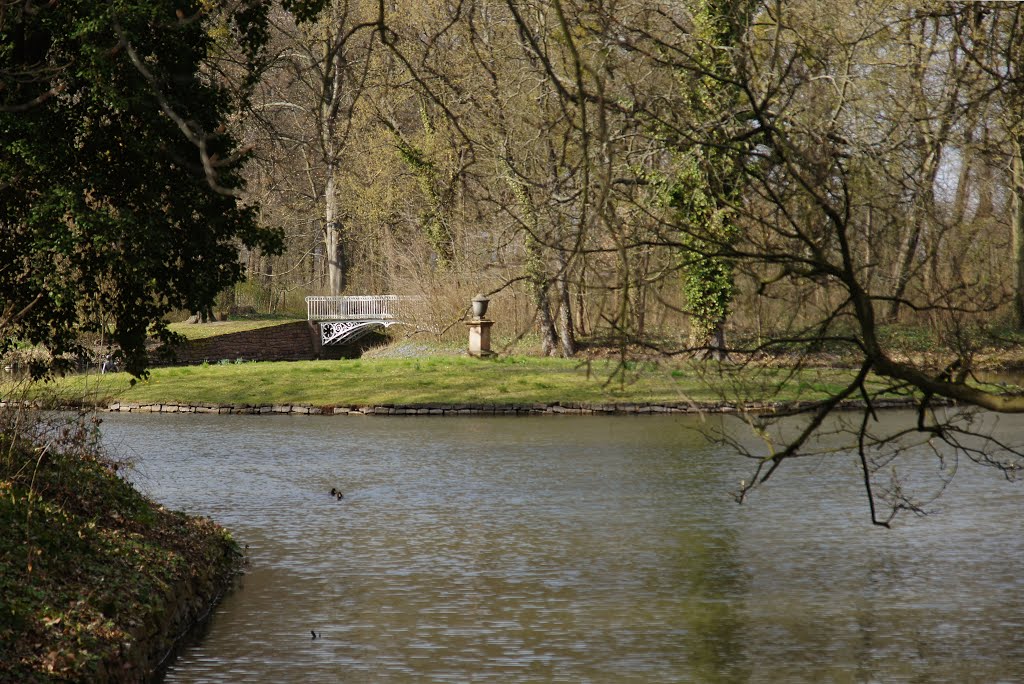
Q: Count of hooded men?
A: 0